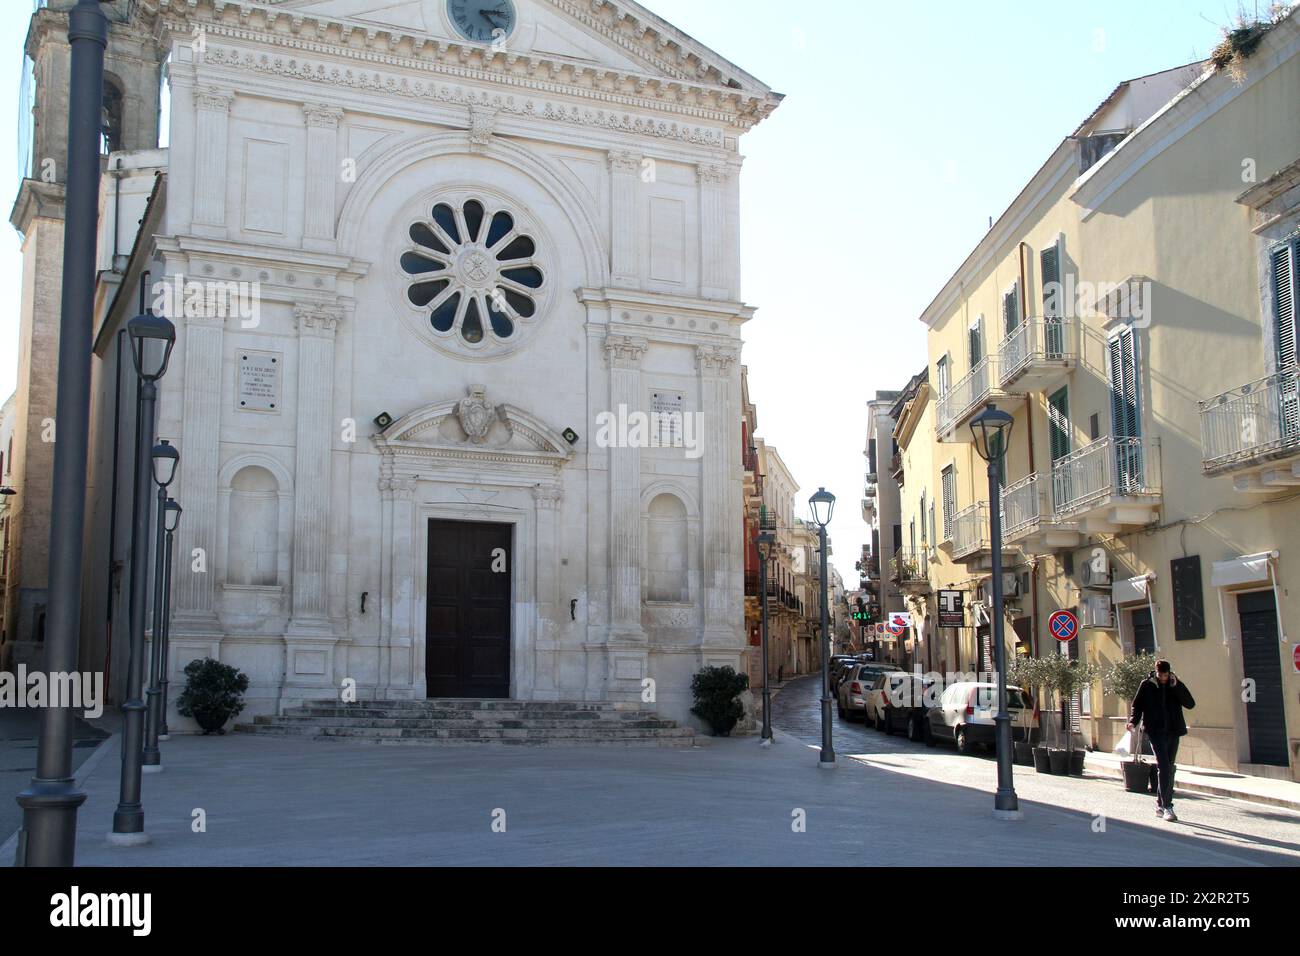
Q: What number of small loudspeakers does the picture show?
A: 2